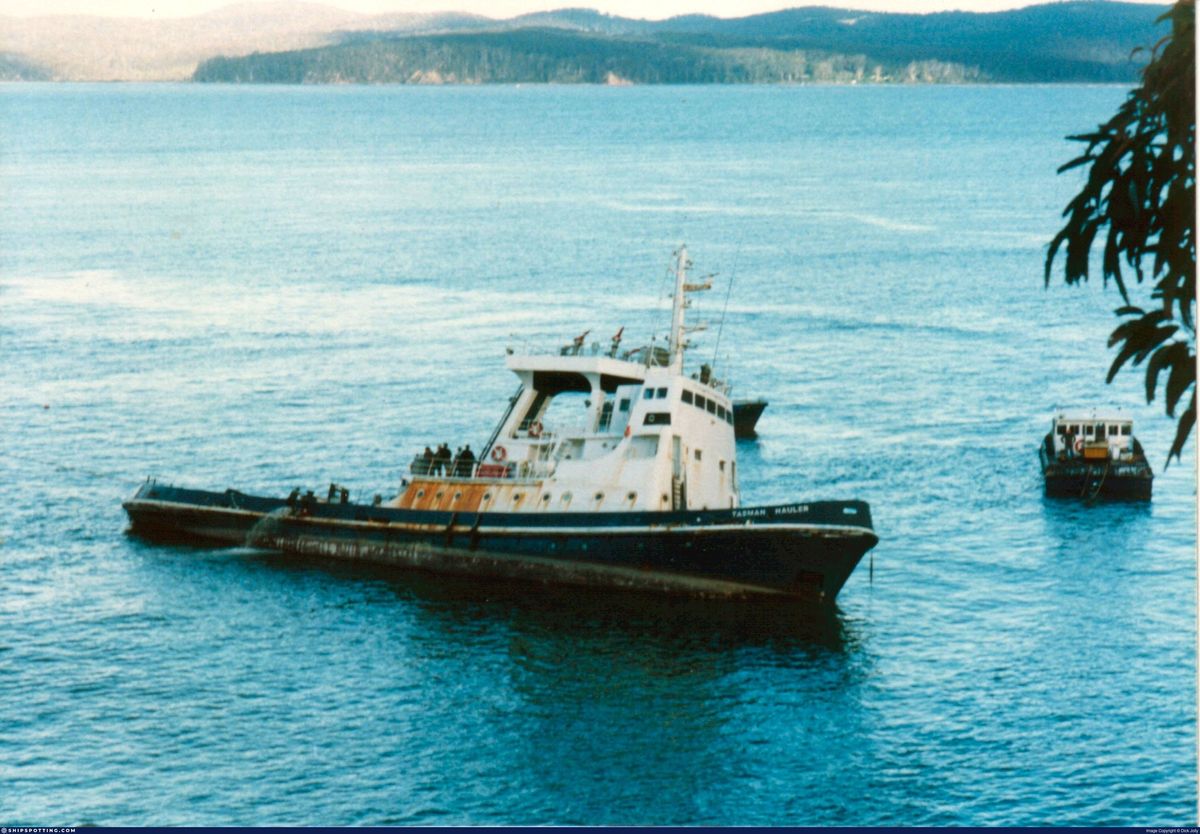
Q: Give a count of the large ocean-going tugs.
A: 1